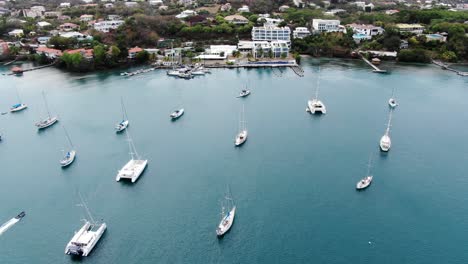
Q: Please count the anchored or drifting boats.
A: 14